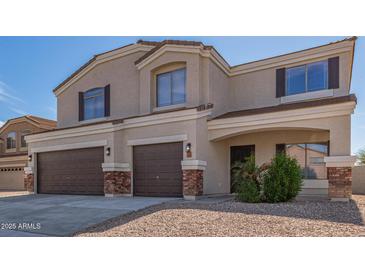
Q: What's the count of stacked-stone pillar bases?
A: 4